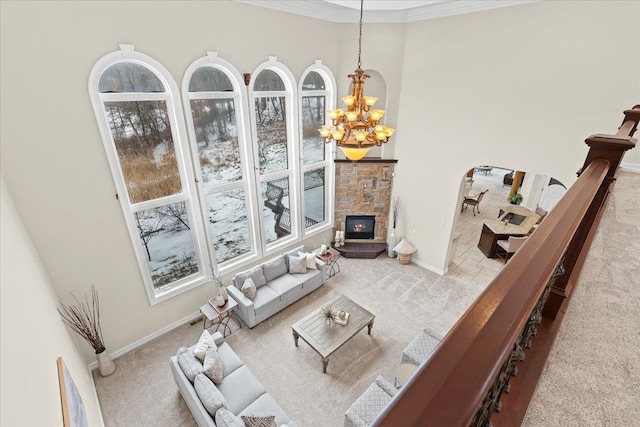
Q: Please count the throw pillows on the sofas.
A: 6